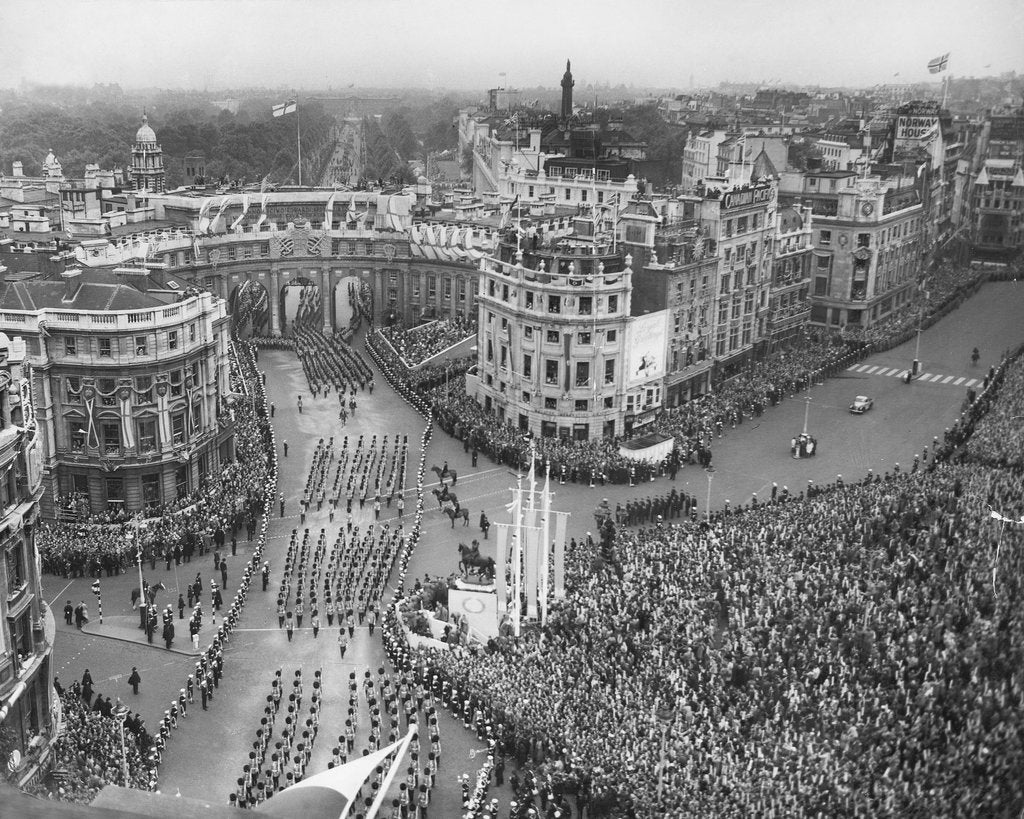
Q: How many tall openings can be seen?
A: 3